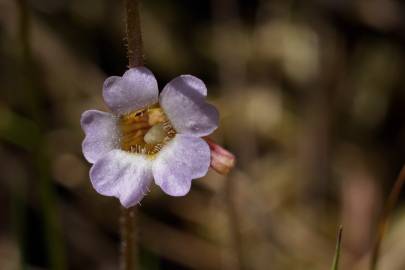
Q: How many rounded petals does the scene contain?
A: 5